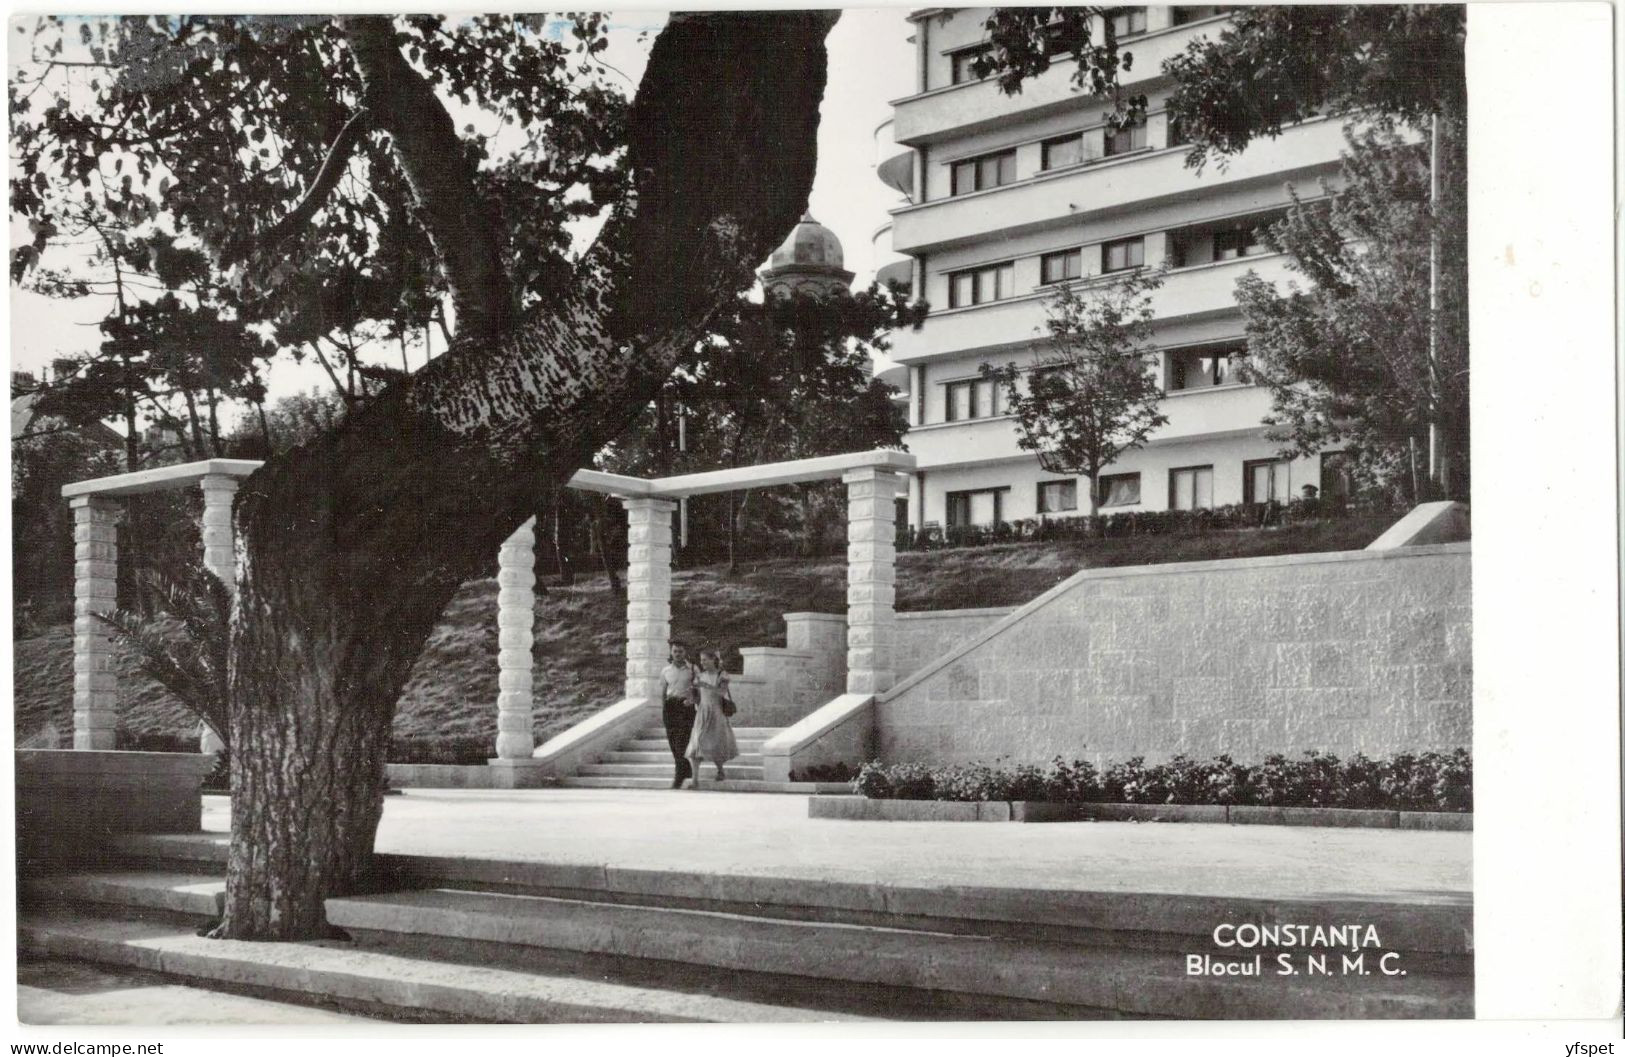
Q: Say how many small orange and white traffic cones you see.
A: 0